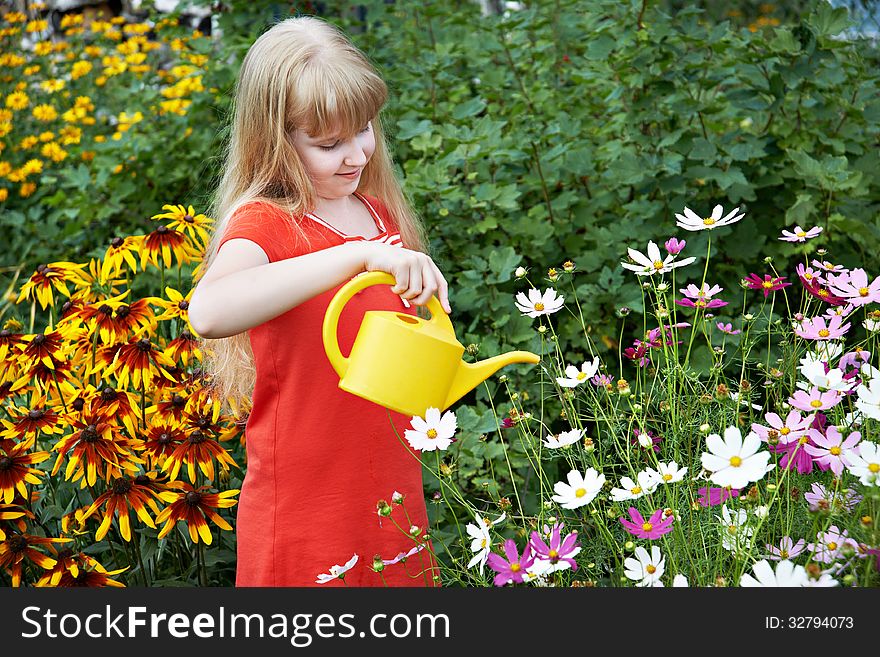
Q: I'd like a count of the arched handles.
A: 1